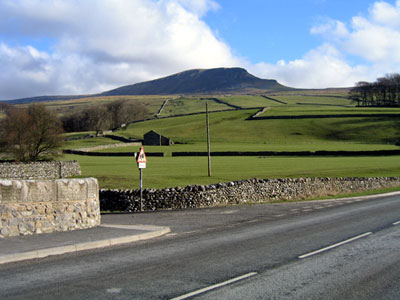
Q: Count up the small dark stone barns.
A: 1